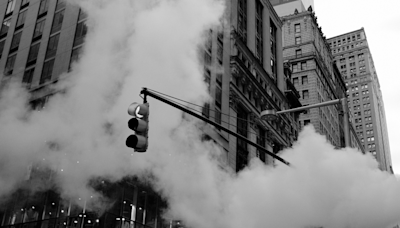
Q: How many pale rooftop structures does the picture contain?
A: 1